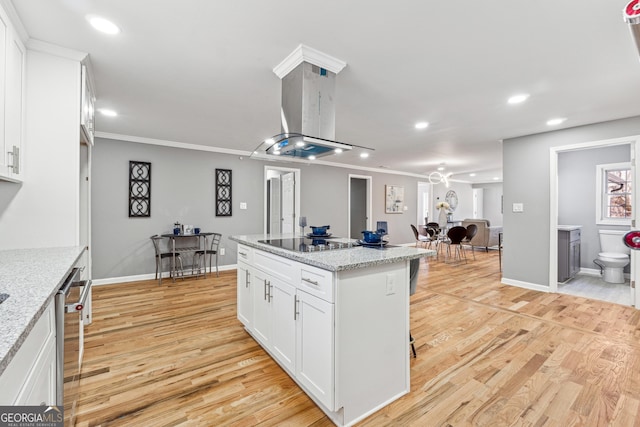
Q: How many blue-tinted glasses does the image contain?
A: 2